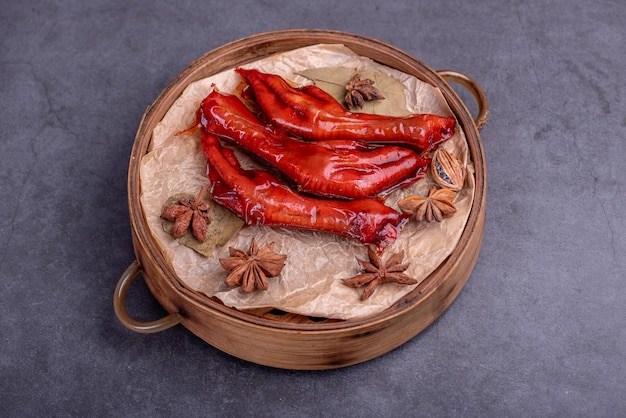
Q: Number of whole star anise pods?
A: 5